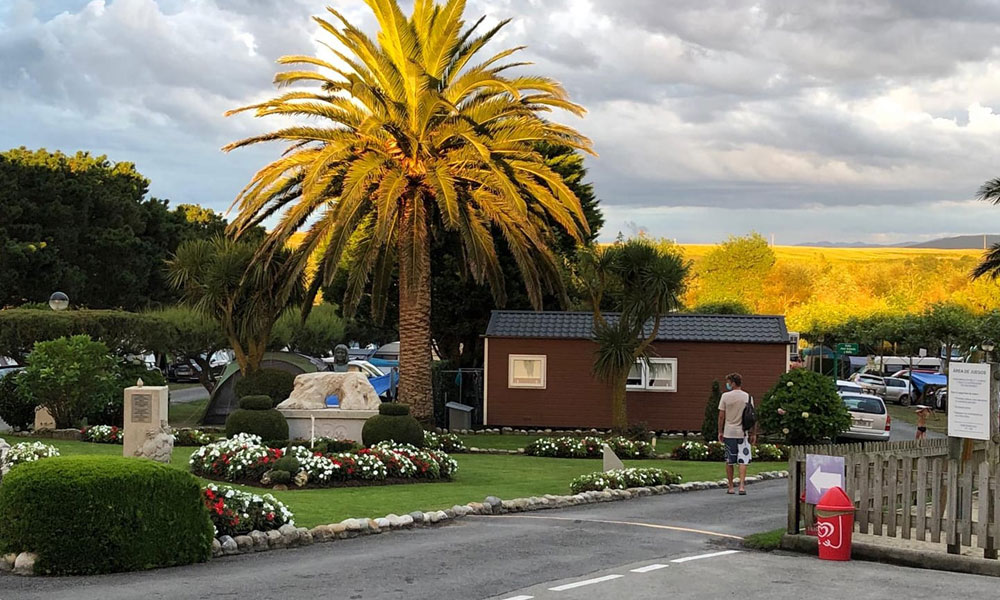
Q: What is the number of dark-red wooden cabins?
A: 1